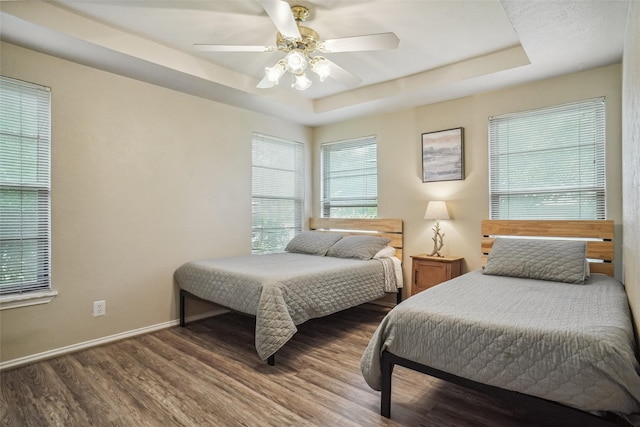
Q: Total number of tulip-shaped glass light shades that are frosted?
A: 4